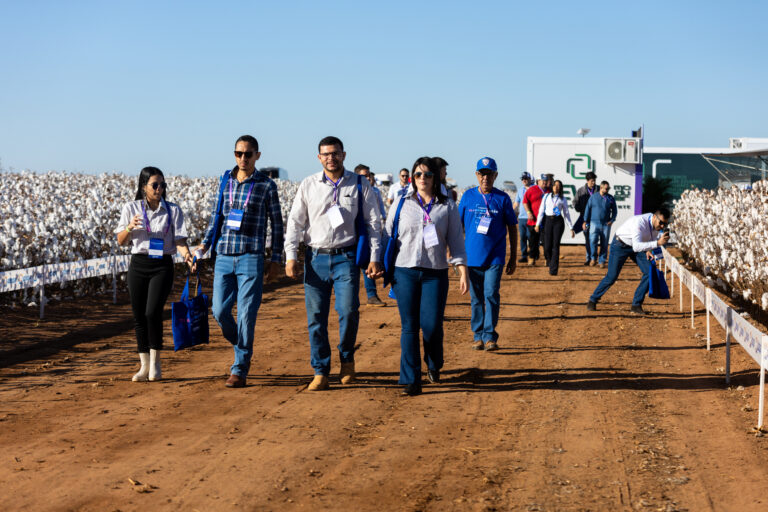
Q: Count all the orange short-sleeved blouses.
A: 0